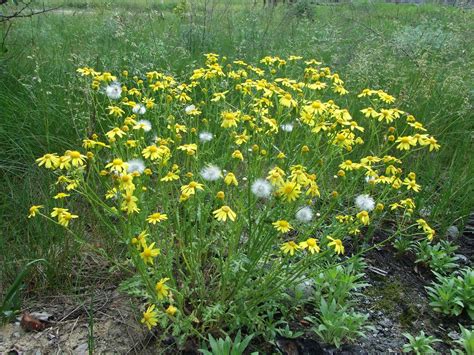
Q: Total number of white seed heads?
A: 11